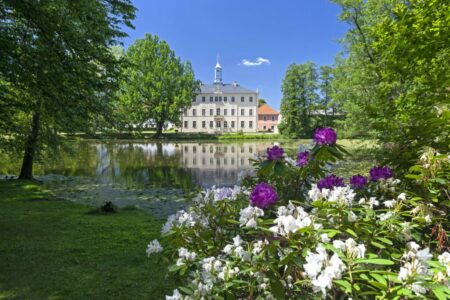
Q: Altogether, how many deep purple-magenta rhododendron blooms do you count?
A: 7